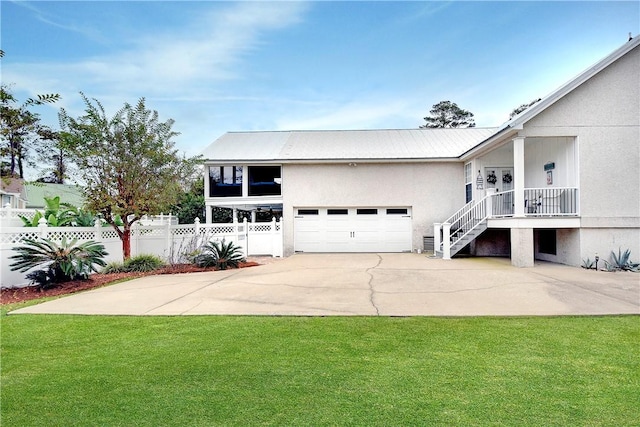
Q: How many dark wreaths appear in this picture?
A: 2